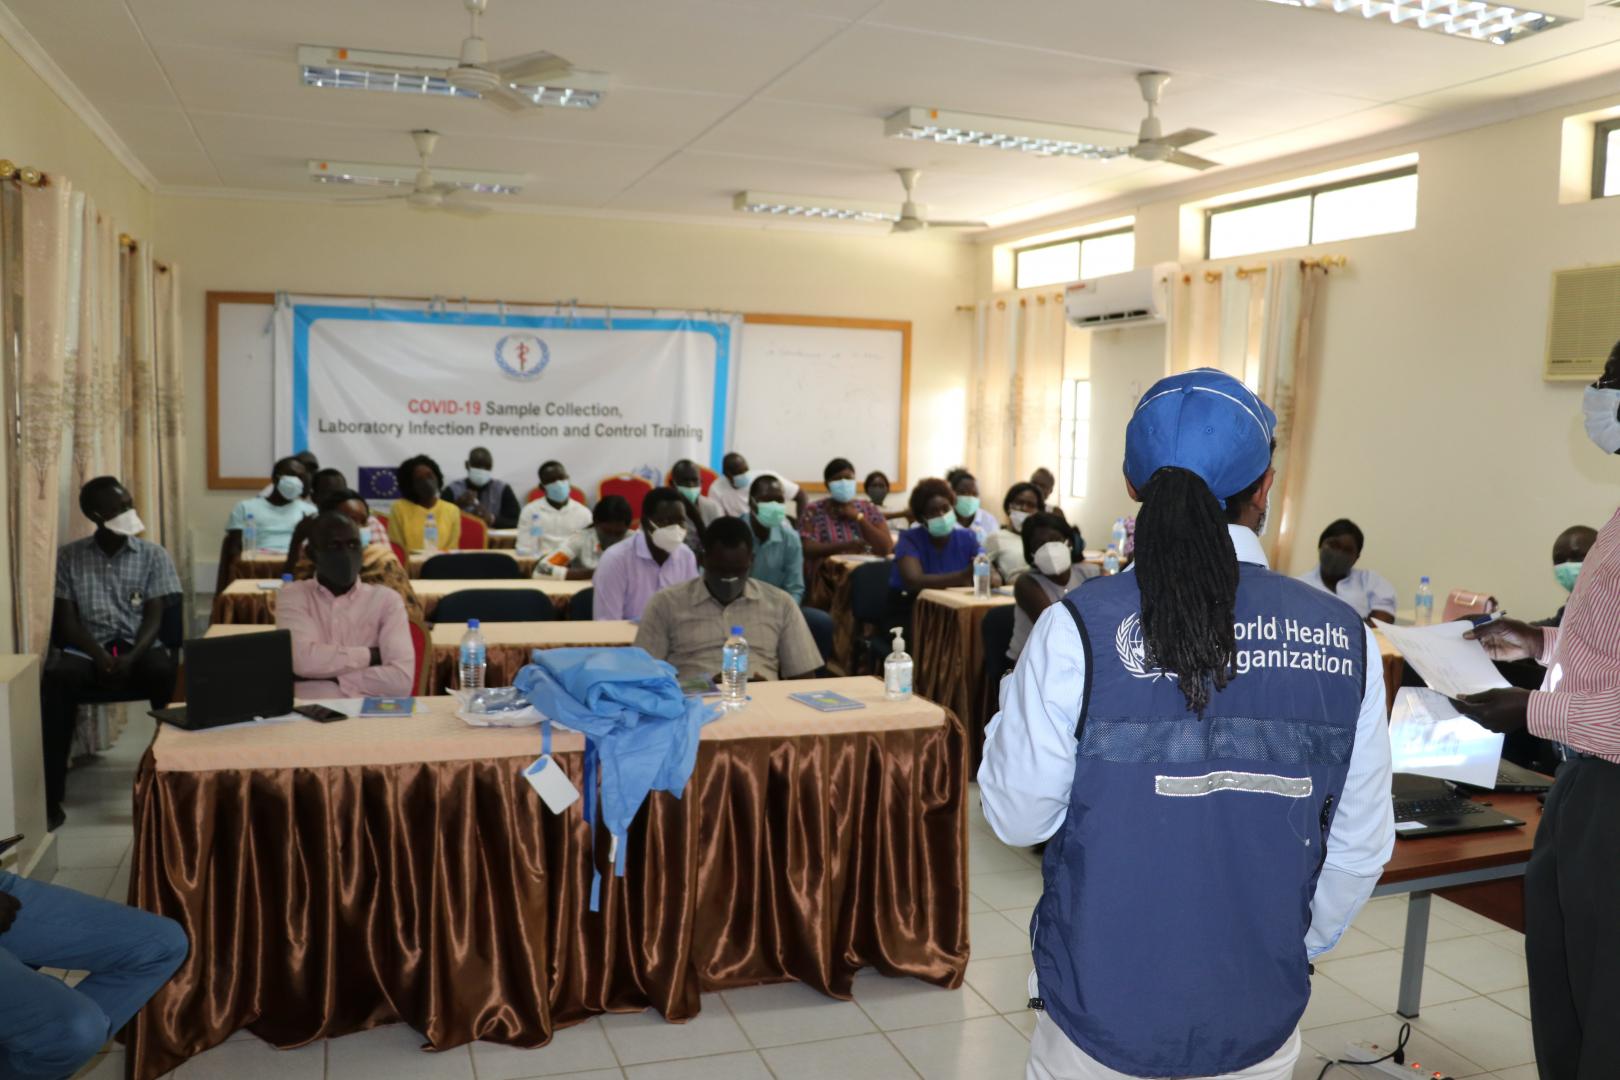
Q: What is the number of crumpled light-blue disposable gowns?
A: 1